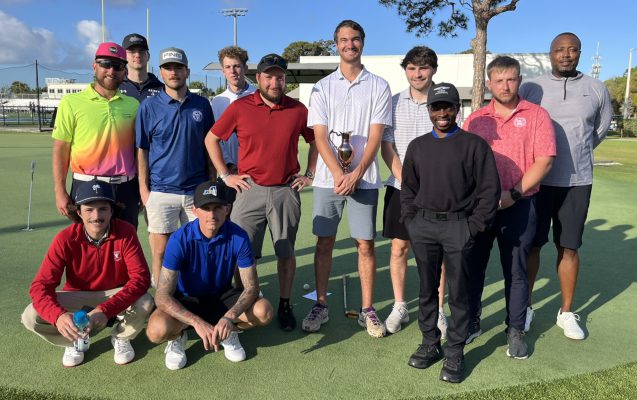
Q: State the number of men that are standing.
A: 10